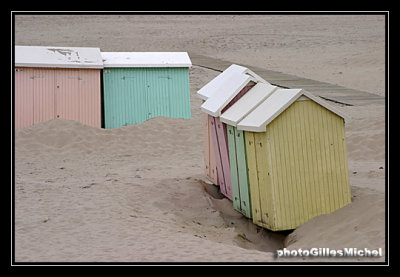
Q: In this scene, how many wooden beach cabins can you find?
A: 6